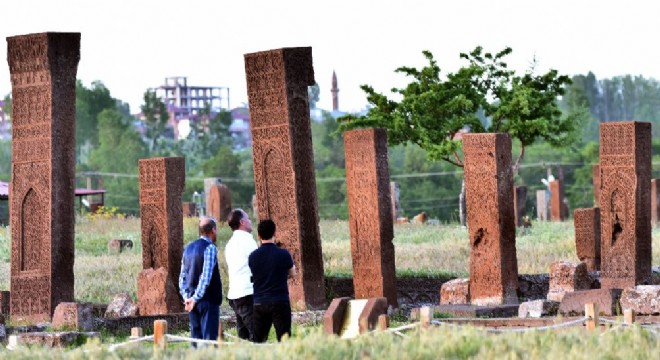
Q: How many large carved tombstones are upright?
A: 6